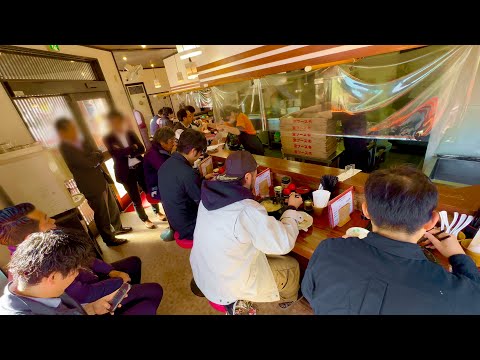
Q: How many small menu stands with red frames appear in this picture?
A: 3